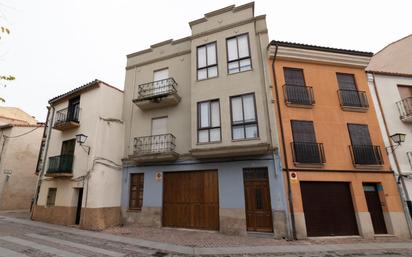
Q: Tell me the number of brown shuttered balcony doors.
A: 4